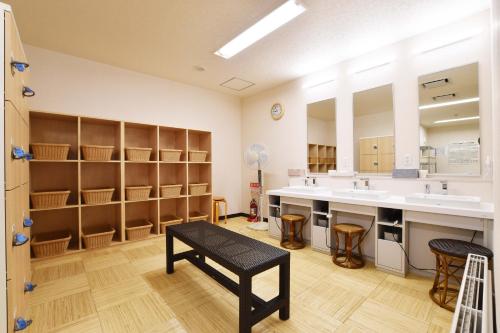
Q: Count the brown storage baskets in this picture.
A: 15